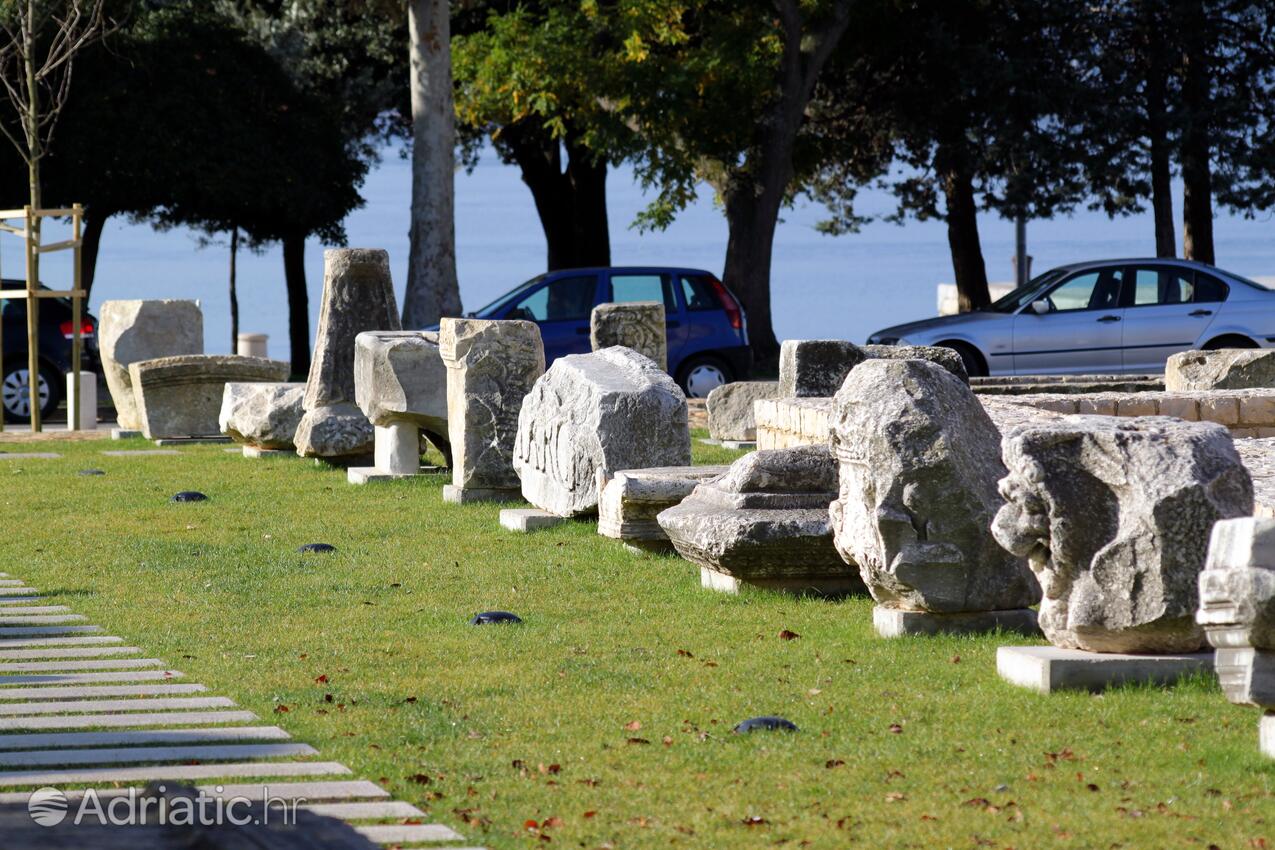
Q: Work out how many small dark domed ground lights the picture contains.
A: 5